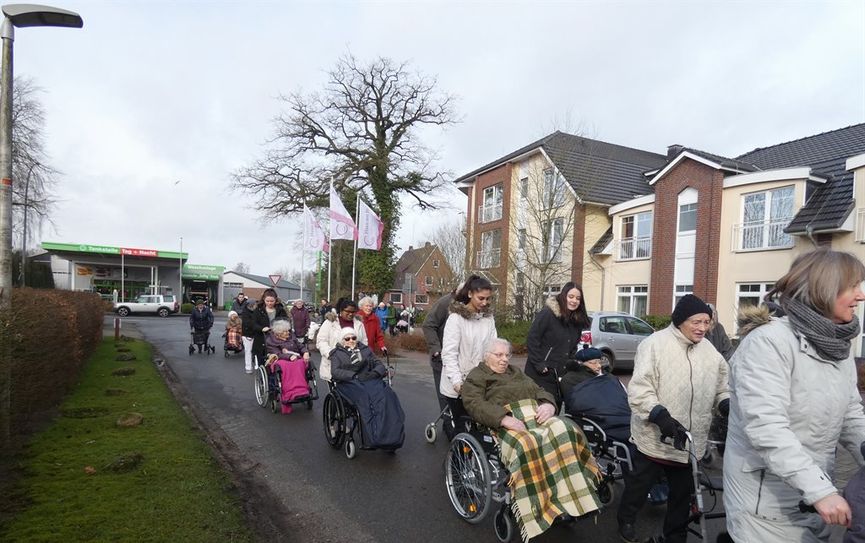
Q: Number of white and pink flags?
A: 3